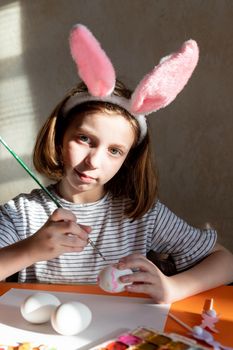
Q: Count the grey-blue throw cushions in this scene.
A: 0